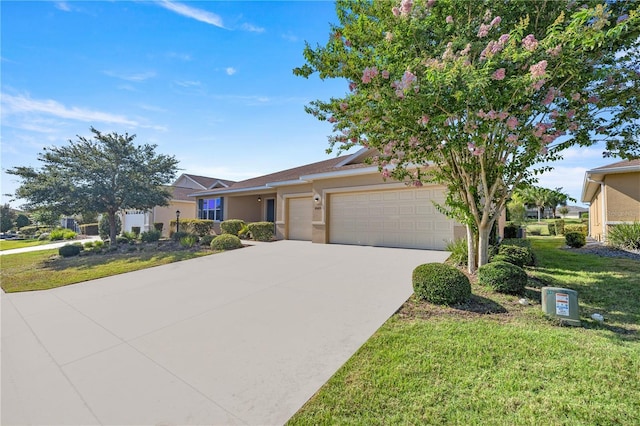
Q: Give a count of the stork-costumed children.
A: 0